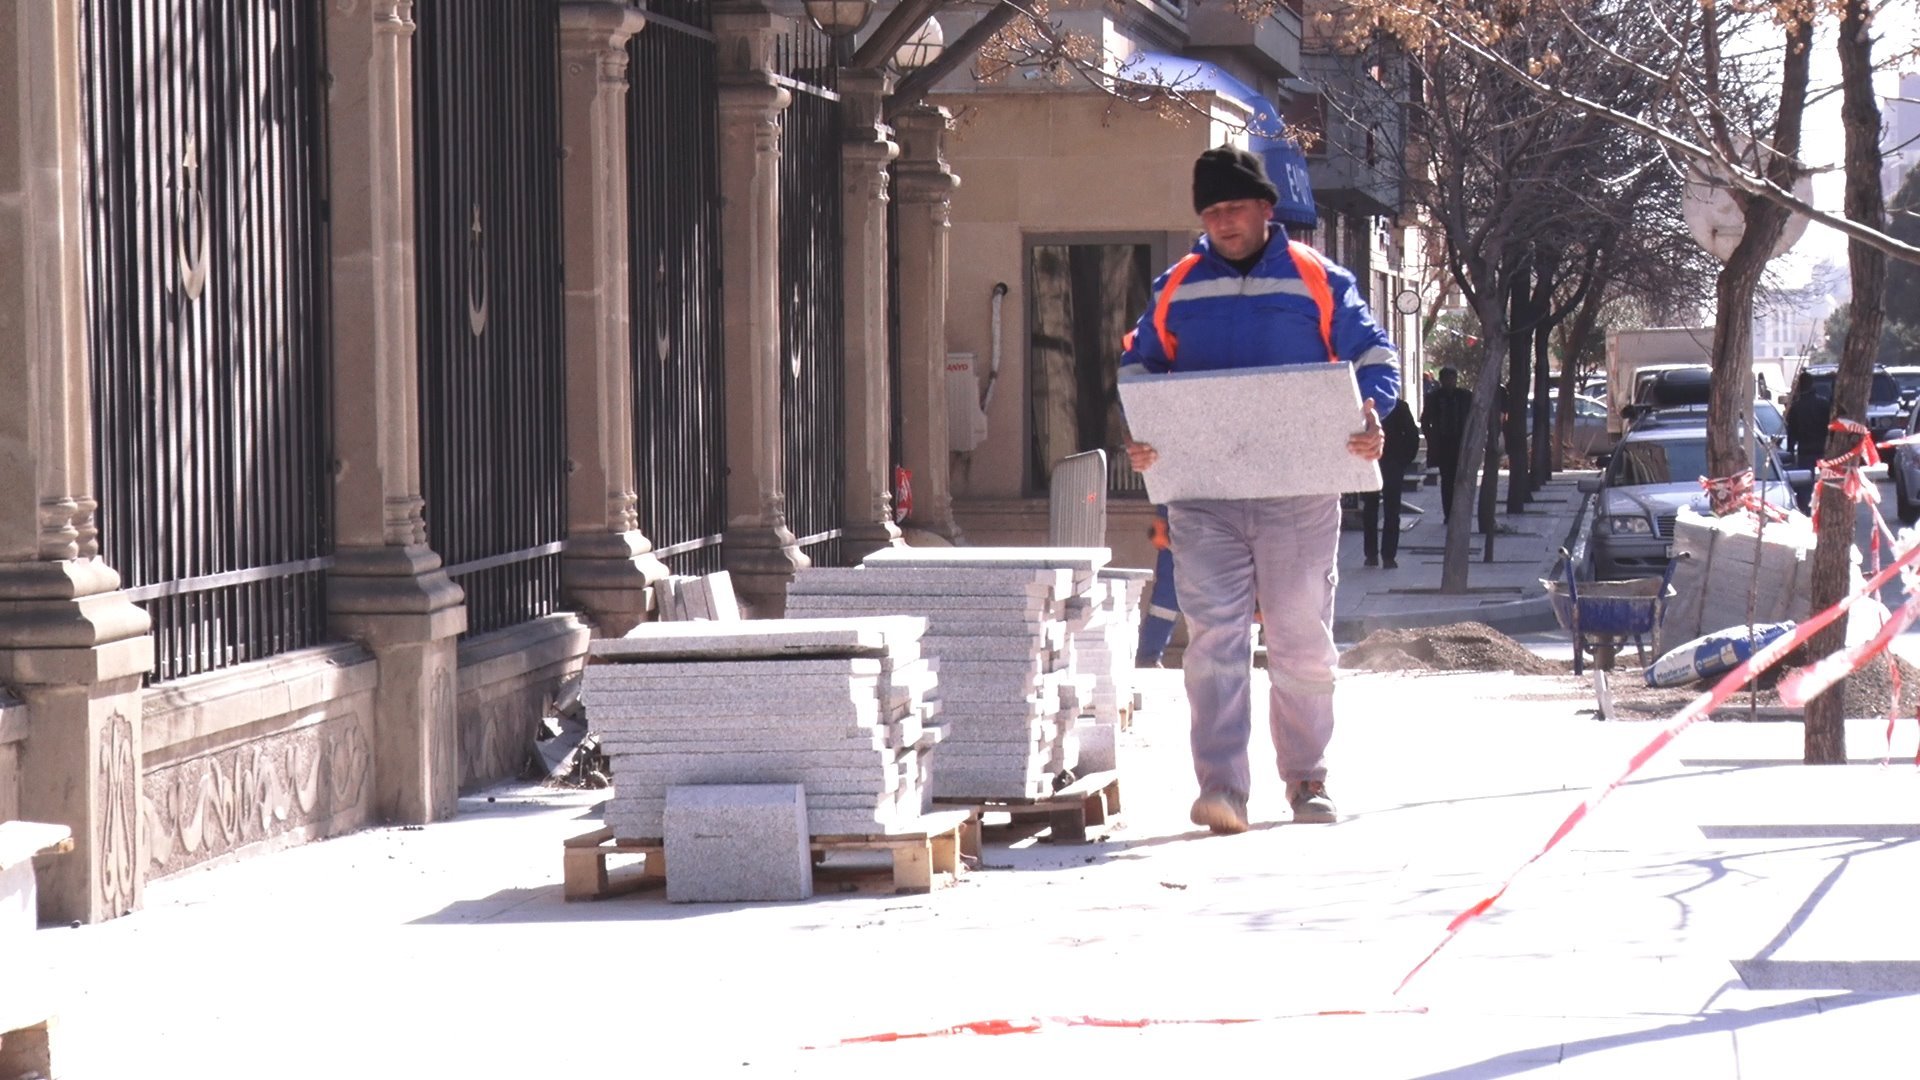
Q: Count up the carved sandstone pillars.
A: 6